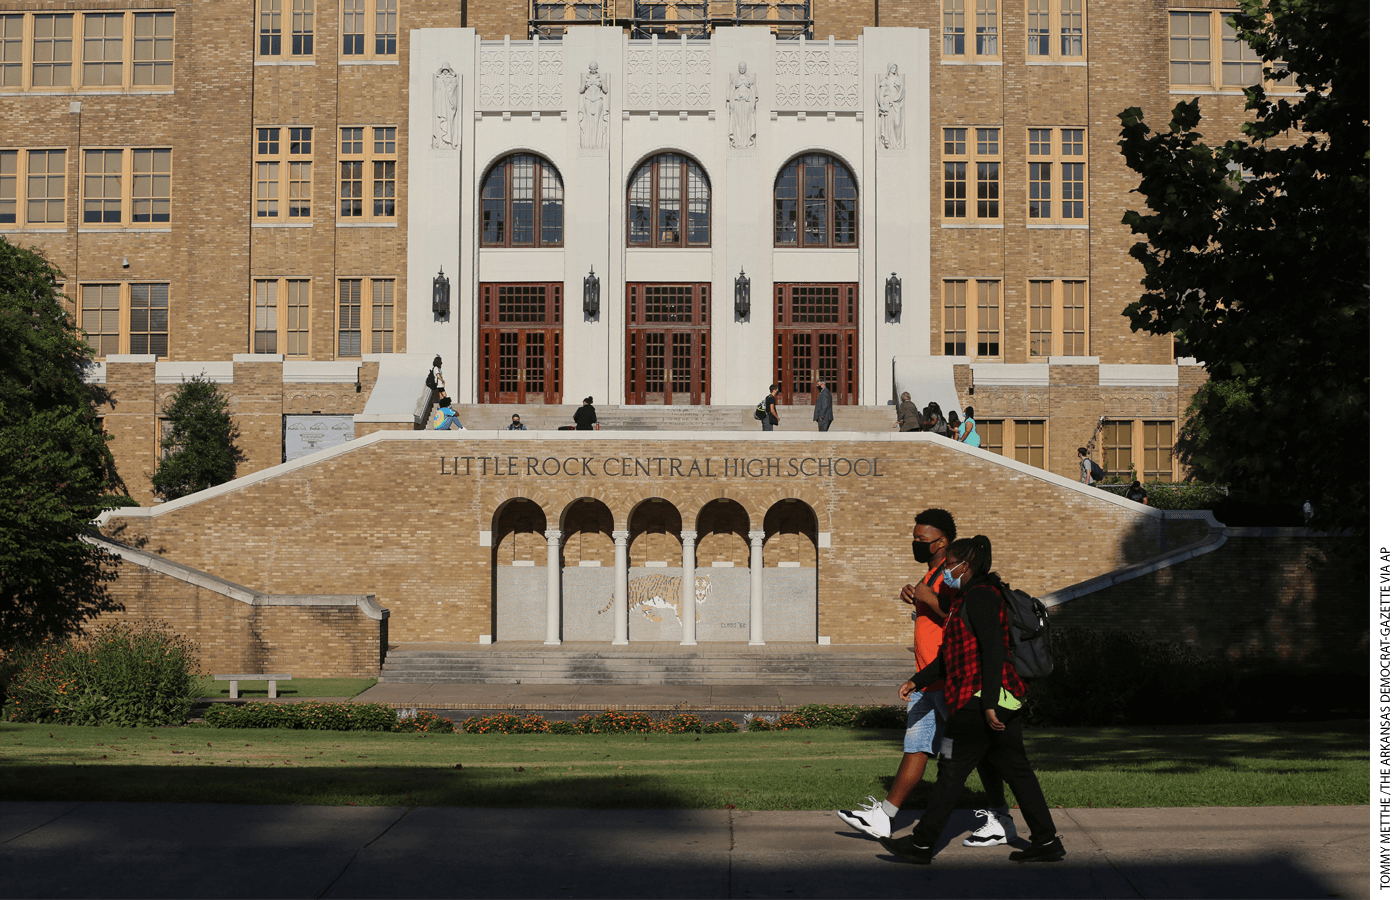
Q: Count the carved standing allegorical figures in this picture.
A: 4